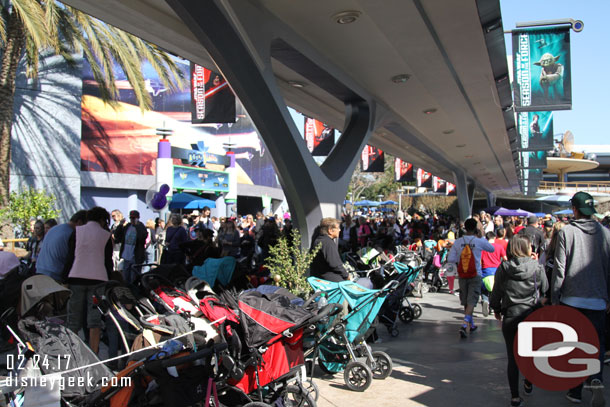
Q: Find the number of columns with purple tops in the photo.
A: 2